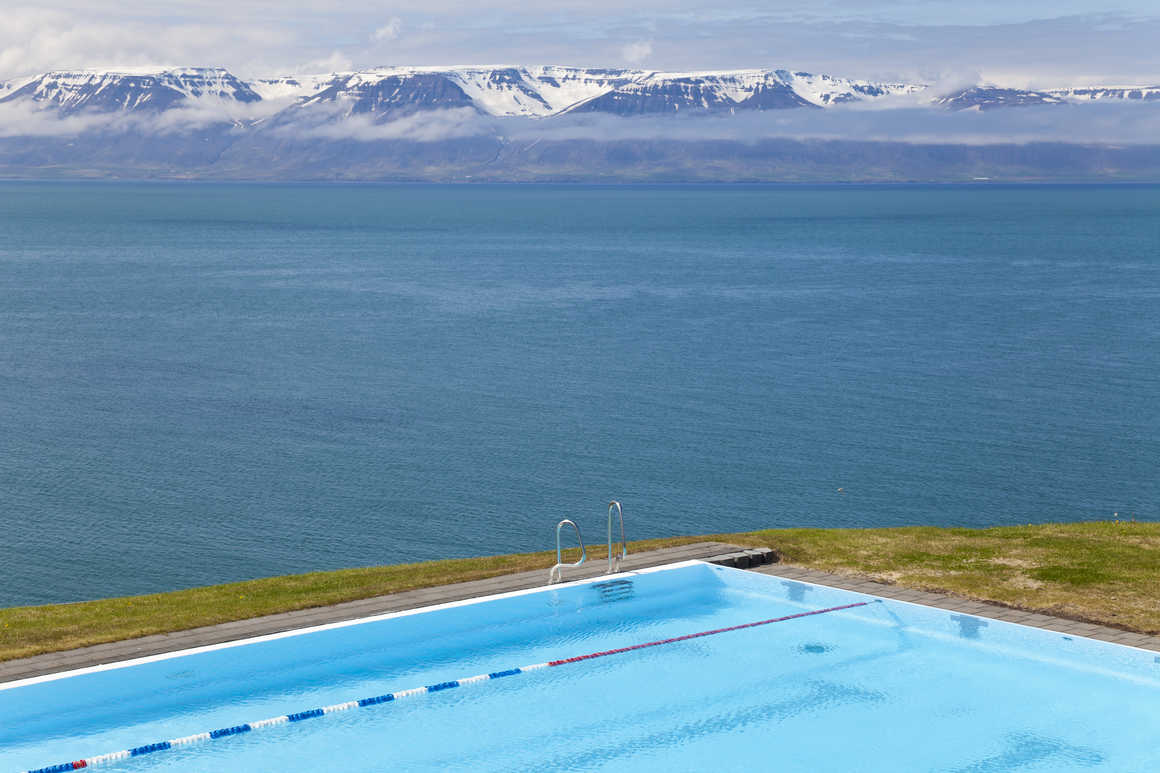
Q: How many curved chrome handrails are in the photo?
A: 2